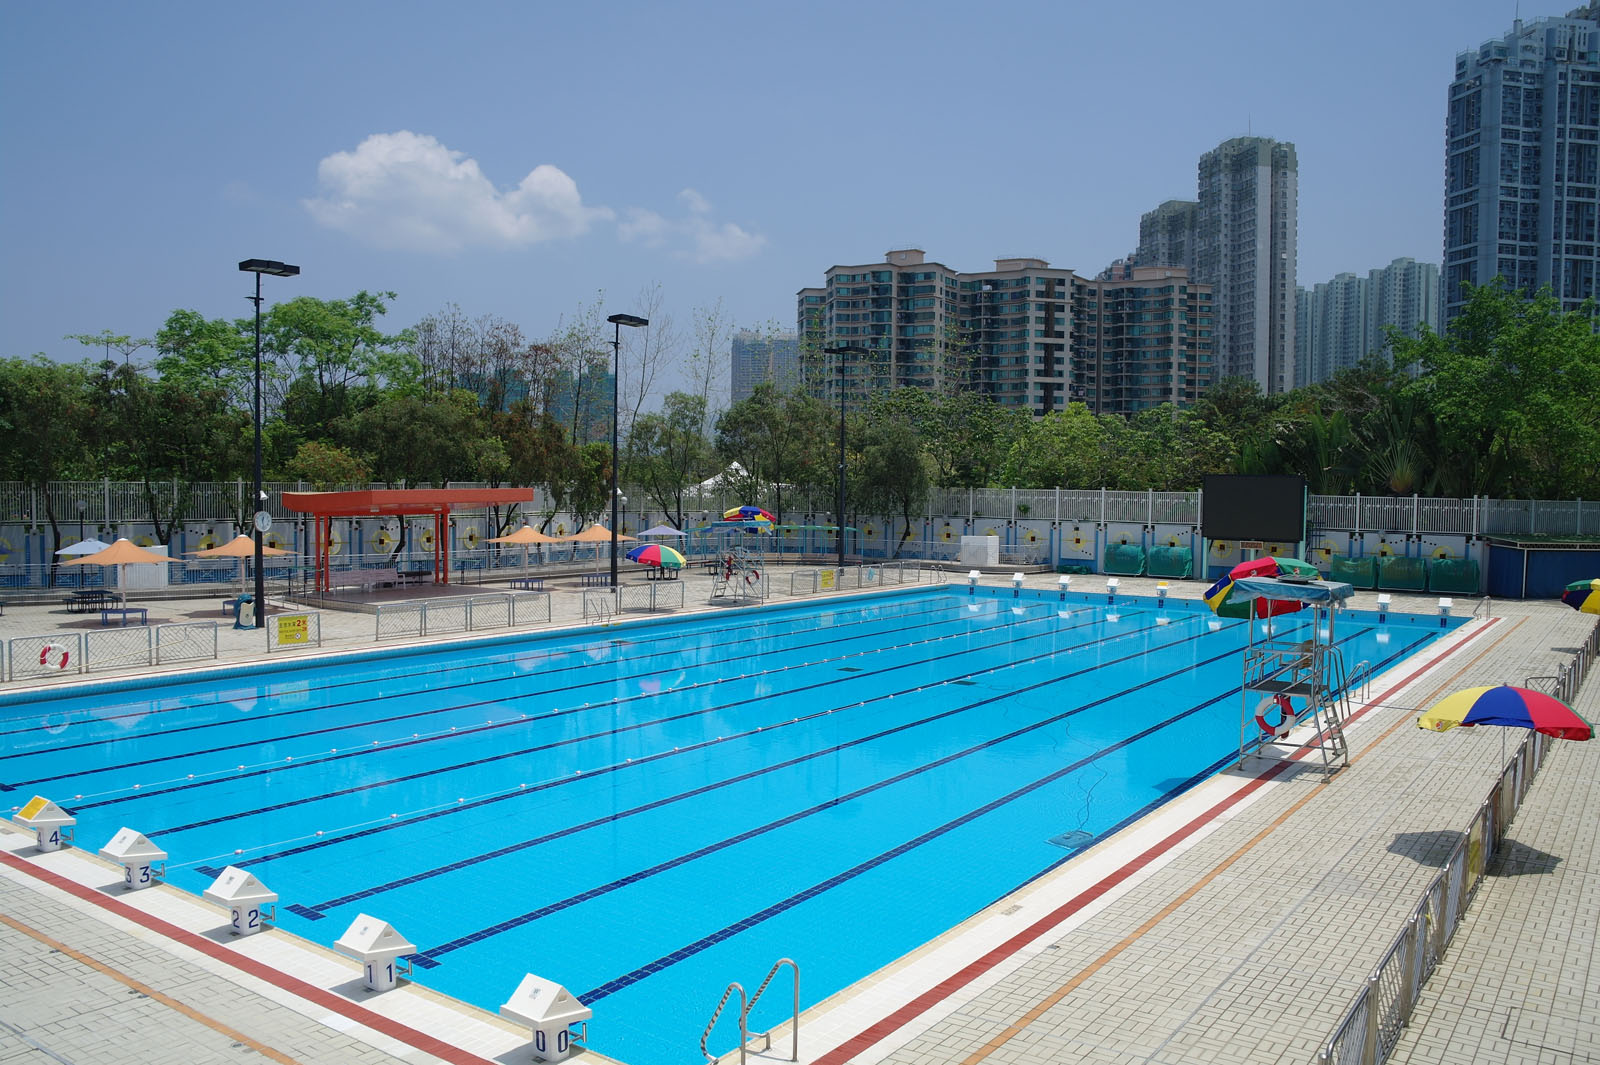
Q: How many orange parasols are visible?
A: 4